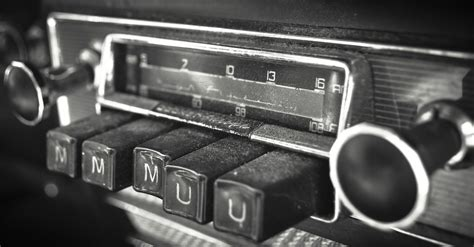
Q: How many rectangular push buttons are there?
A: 5